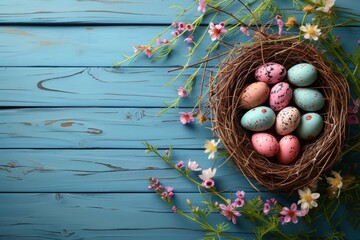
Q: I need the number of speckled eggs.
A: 10